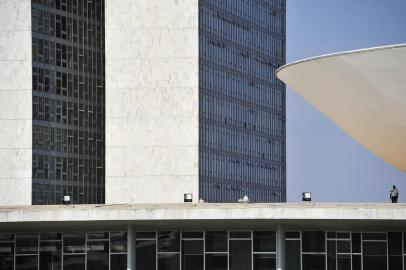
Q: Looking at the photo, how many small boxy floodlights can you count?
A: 3